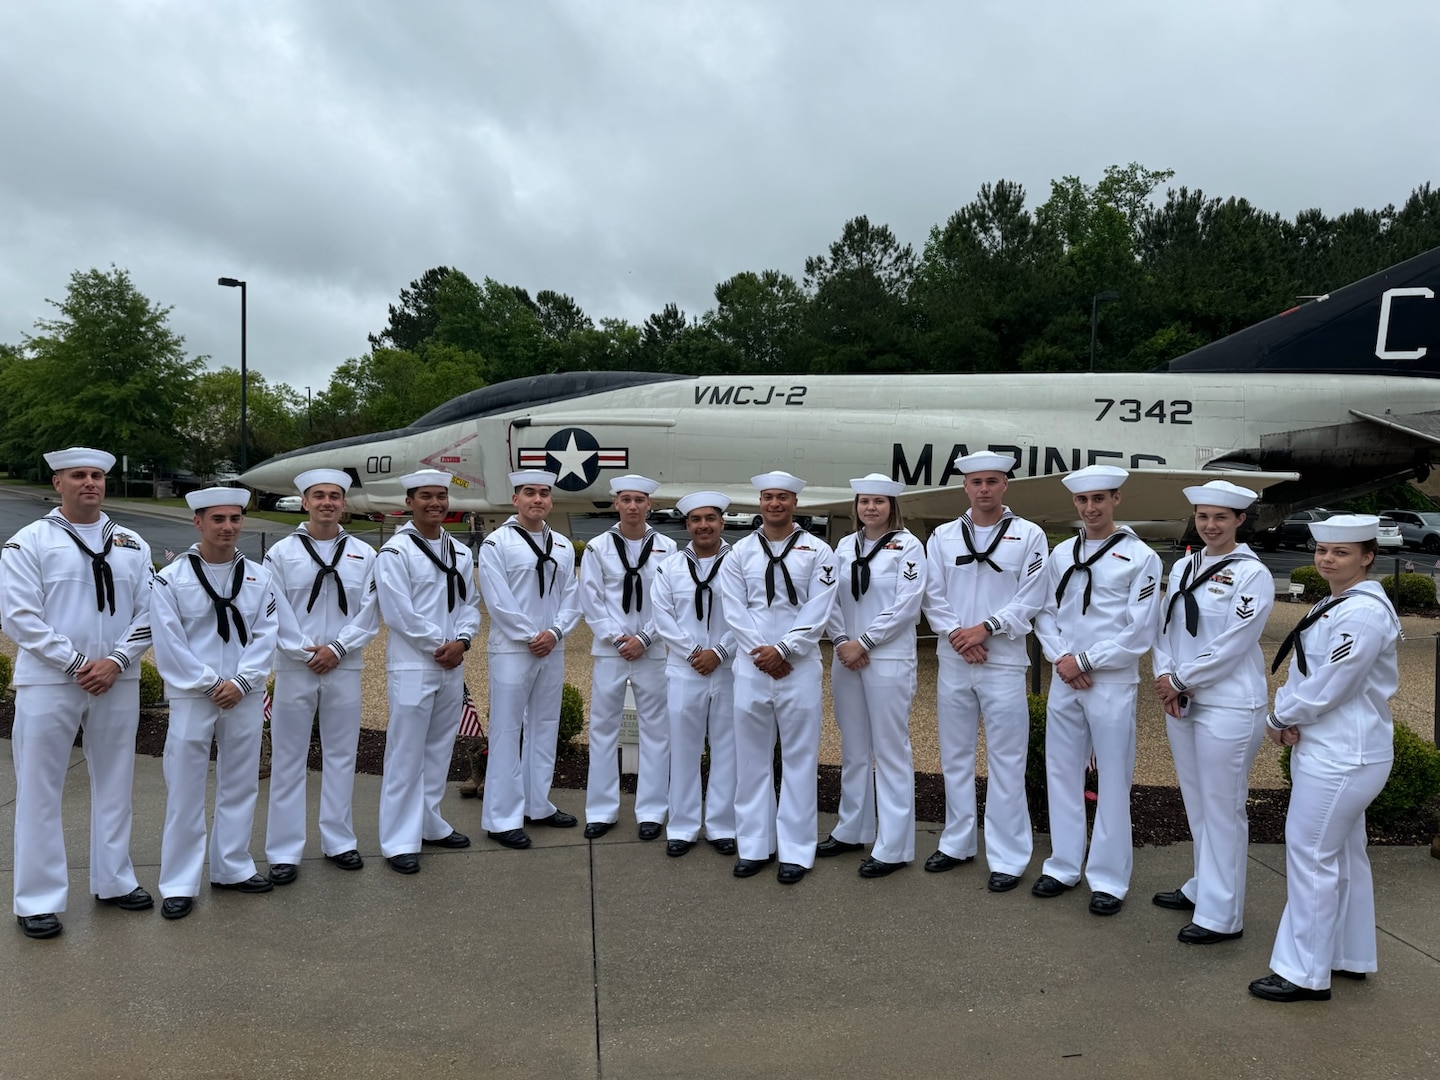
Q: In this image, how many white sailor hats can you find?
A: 13